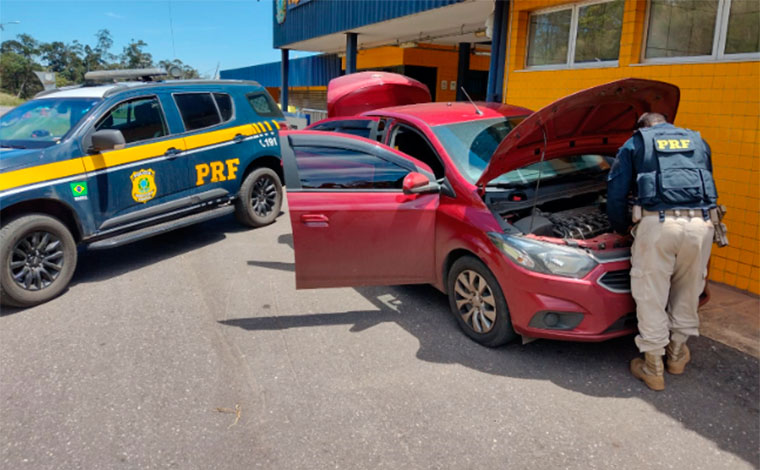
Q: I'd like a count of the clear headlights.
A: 1